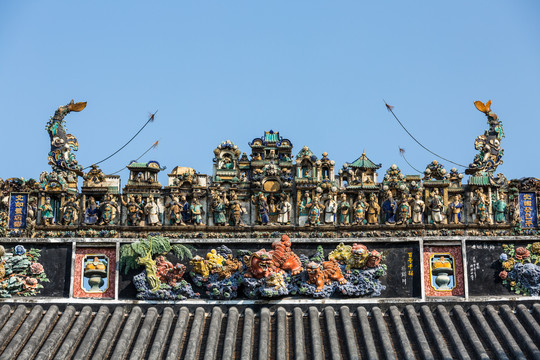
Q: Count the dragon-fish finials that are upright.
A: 2